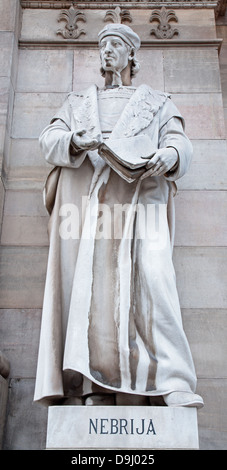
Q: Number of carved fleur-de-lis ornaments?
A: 3